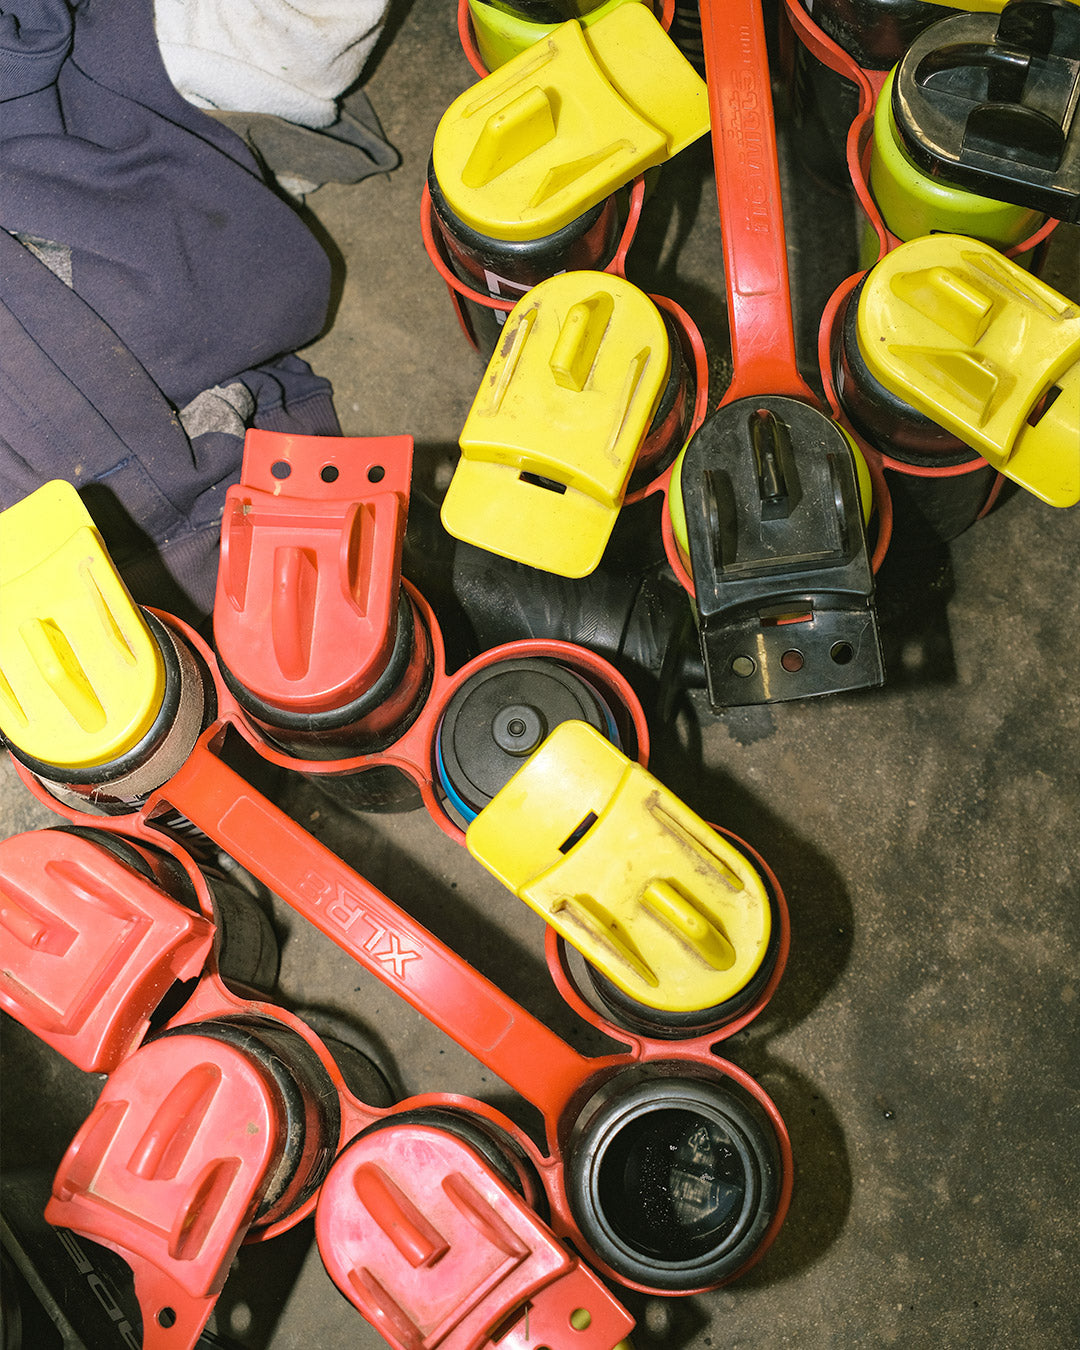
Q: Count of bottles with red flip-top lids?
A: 4